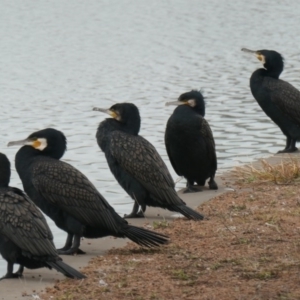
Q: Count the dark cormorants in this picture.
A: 5